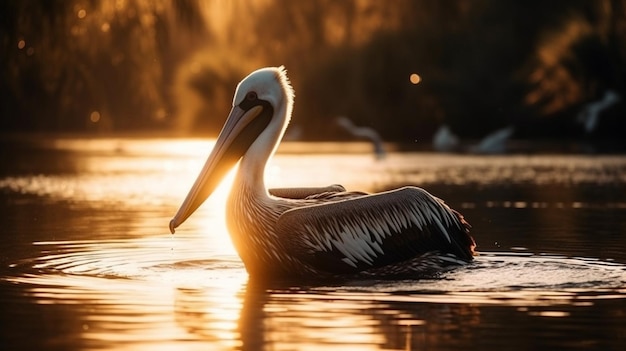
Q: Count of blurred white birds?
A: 4